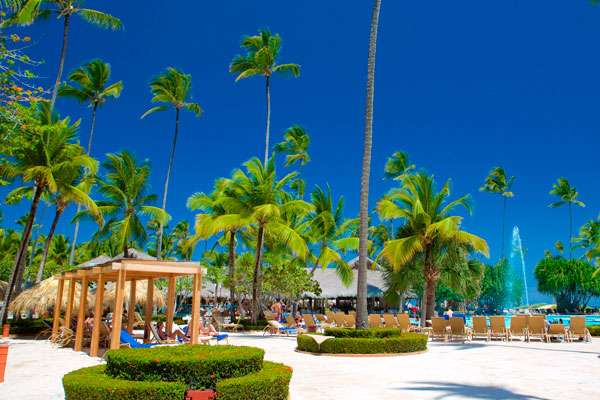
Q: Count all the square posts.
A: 9